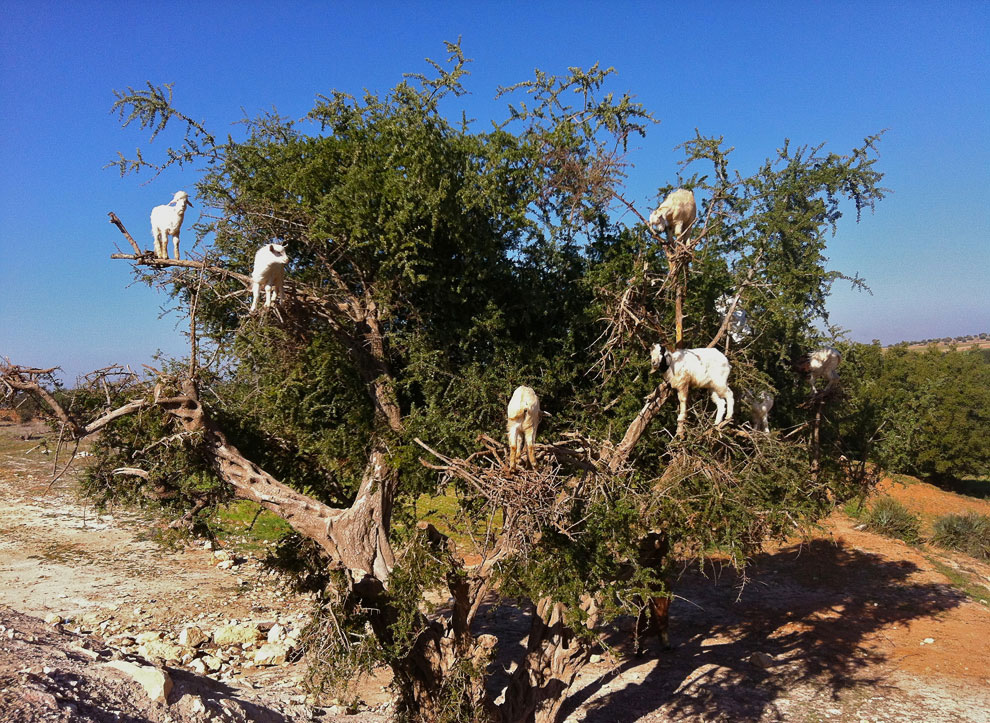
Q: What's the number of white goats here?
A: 8